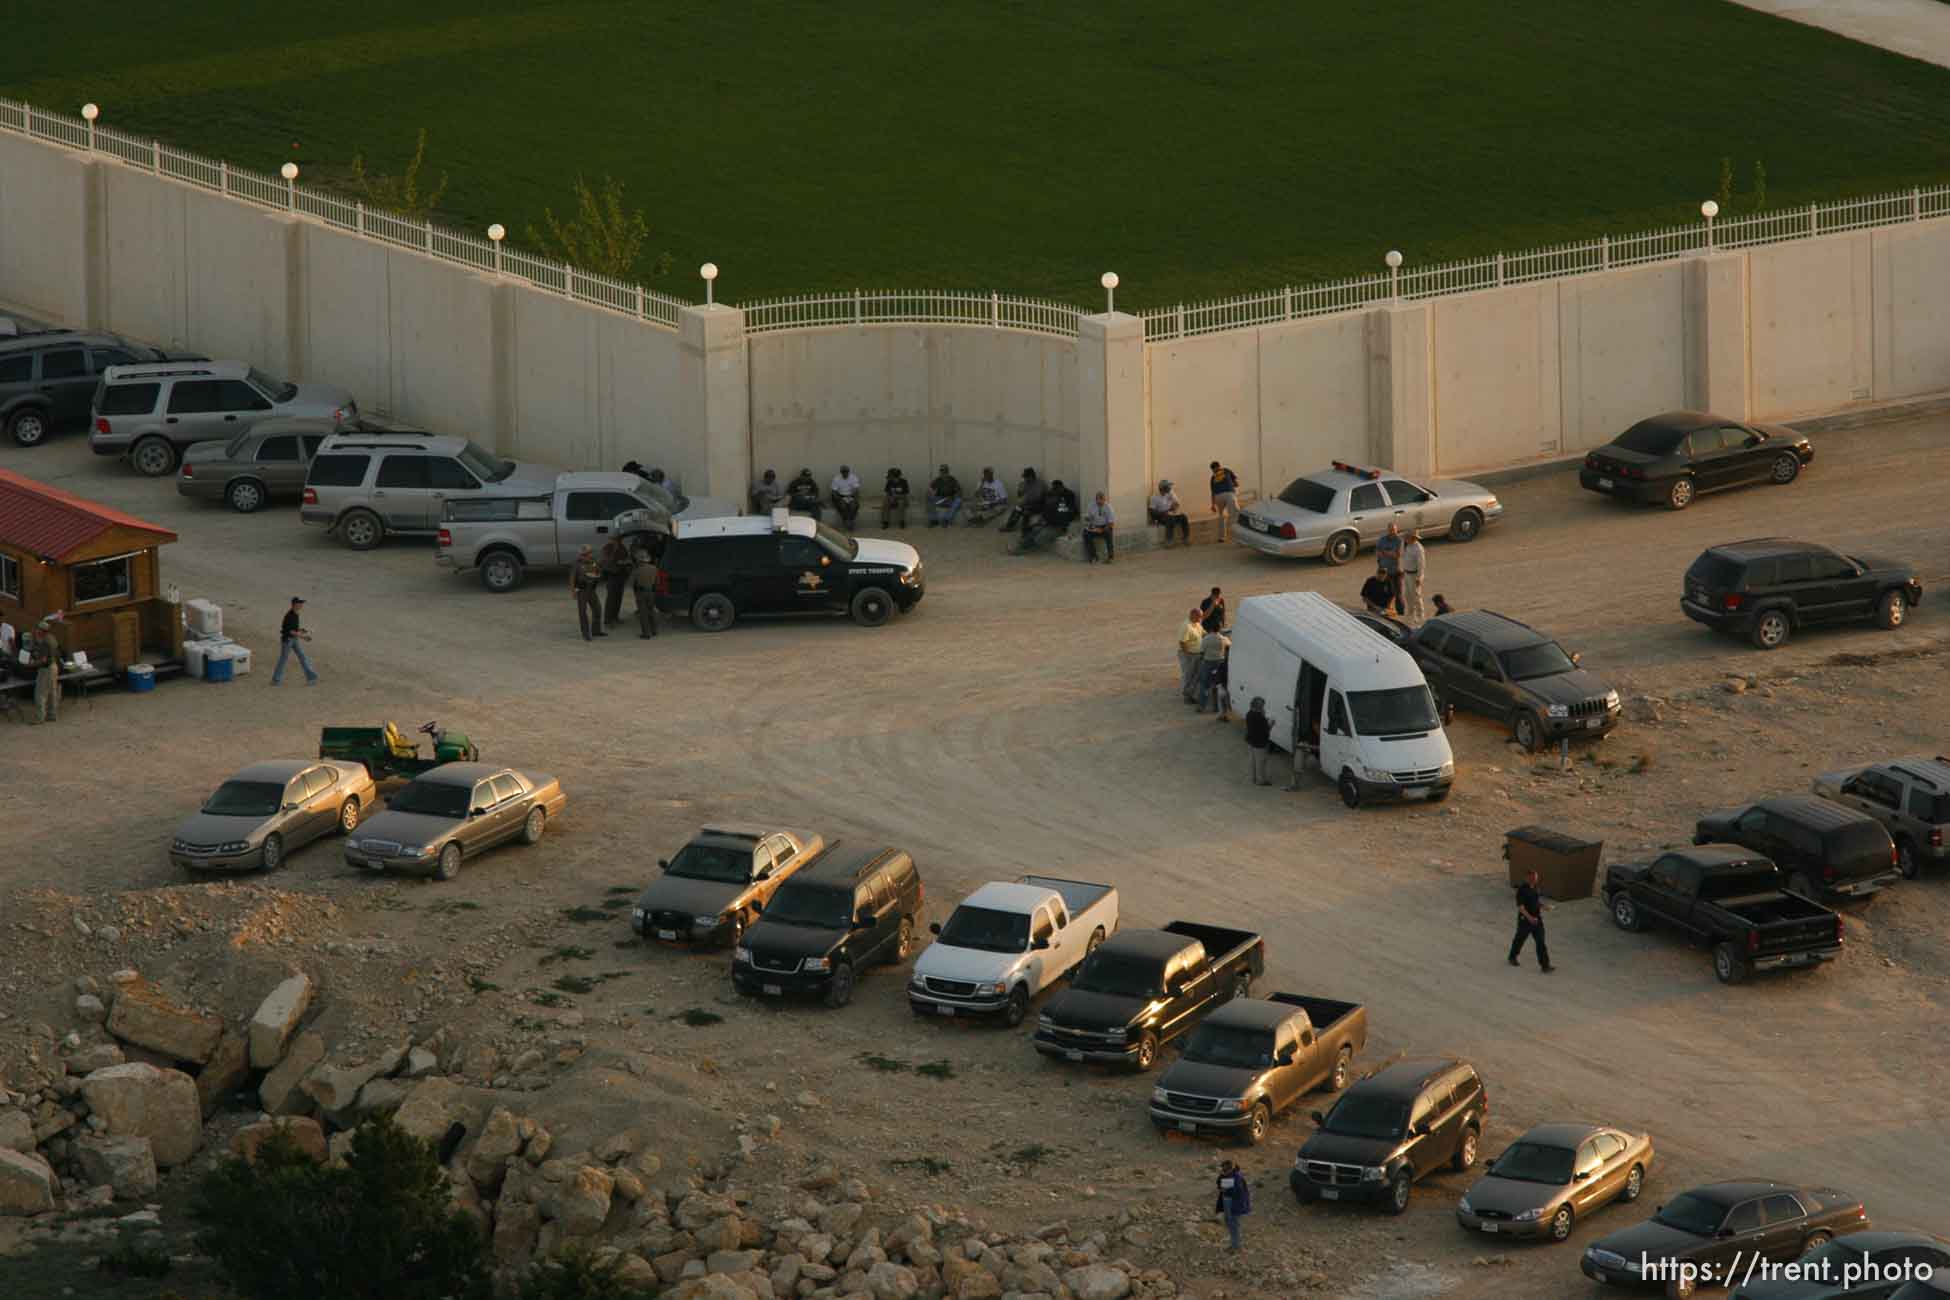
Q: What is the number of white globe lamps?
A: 7